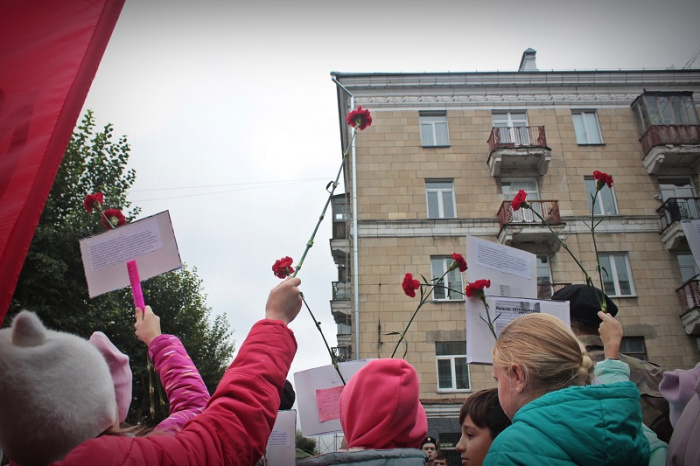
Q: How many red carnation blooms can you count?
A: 9